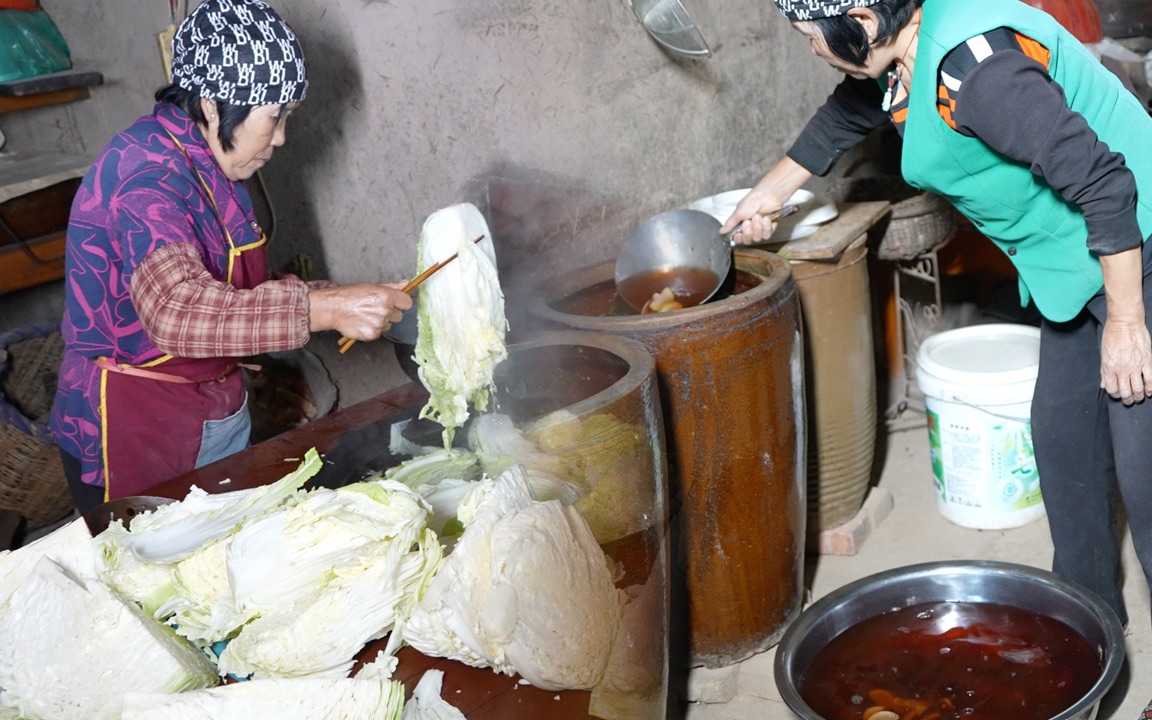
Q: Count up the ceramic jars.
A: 3